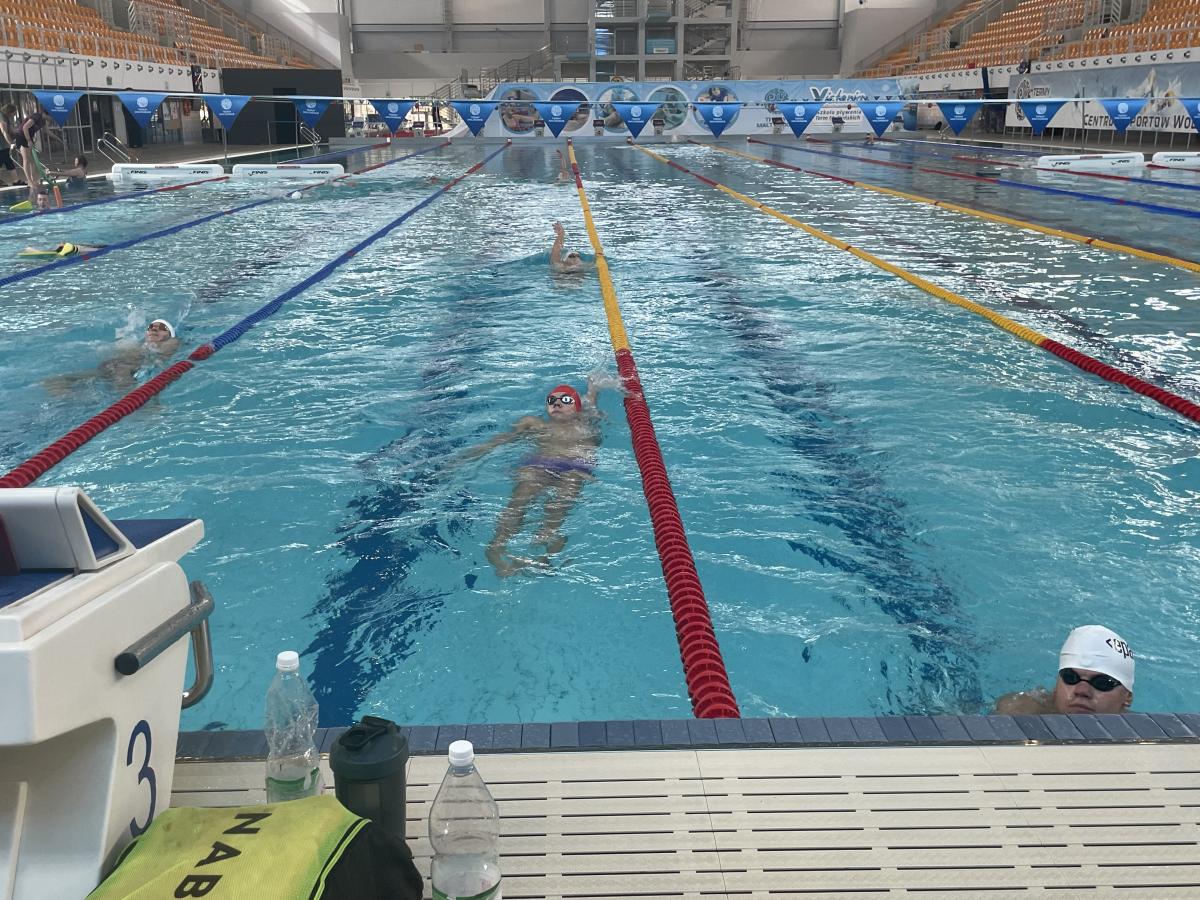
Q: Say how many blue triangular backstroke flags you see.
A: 15